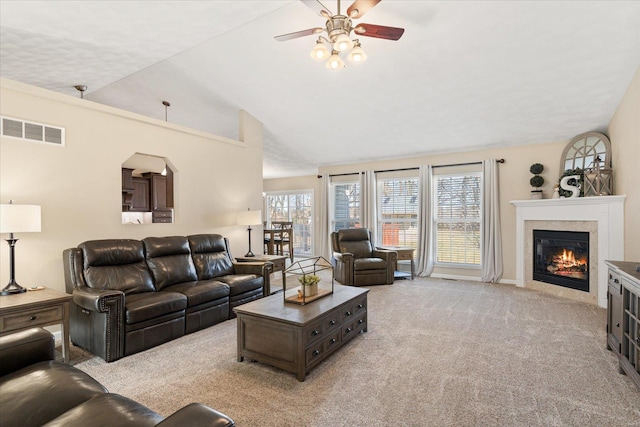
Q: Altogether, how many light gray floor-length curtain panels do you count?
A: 4